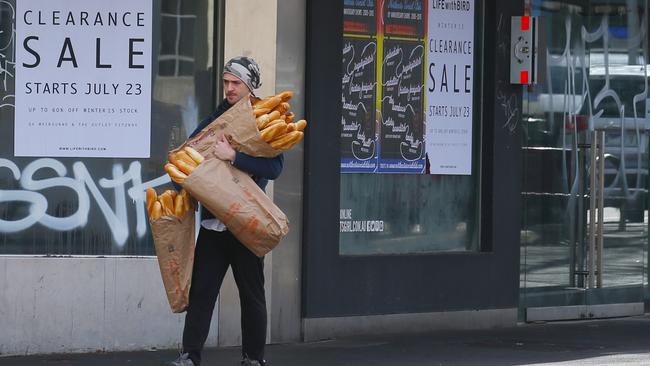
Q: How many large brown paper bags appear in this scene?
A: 3